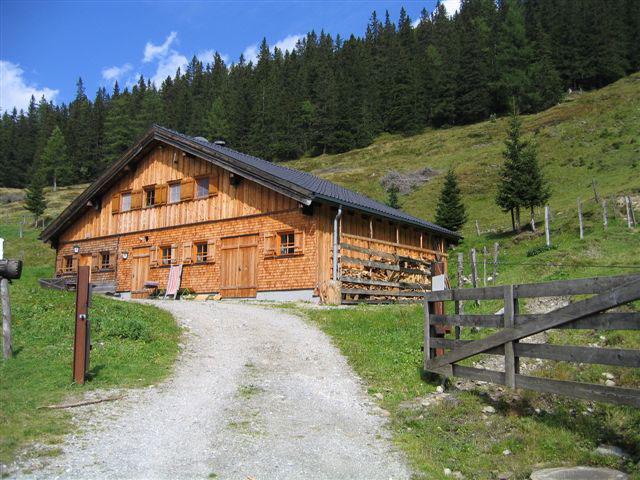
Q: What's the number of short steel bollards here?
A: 0